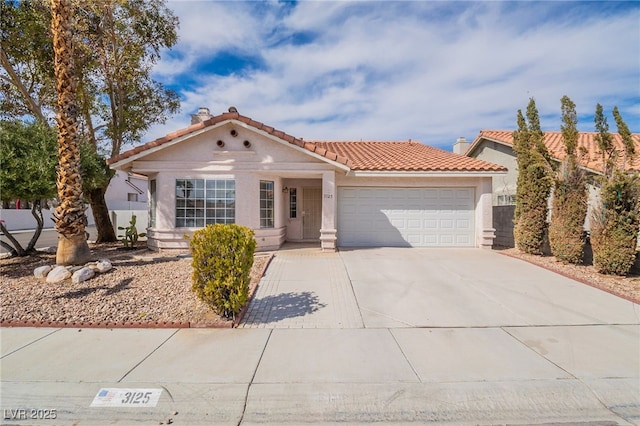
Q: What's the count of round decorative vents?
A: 3